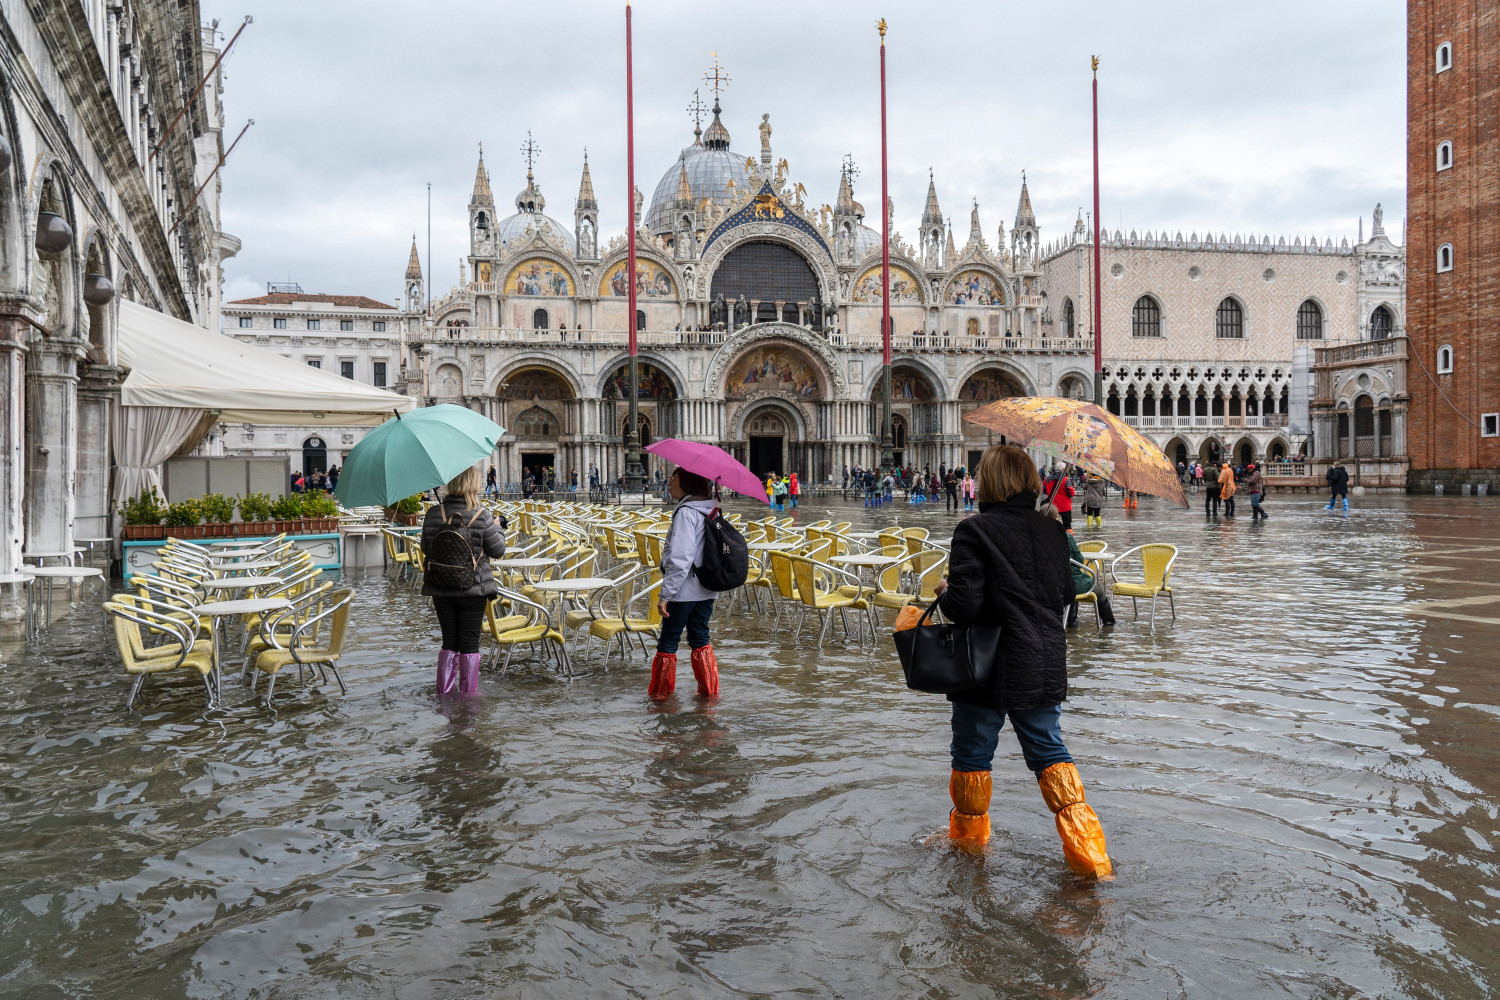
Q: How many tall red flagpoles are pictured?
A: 3